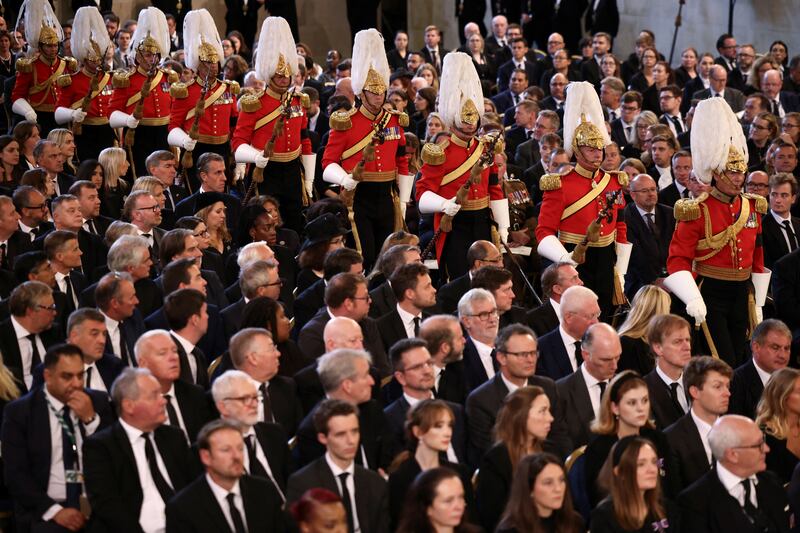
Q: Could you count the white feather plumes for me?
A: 9